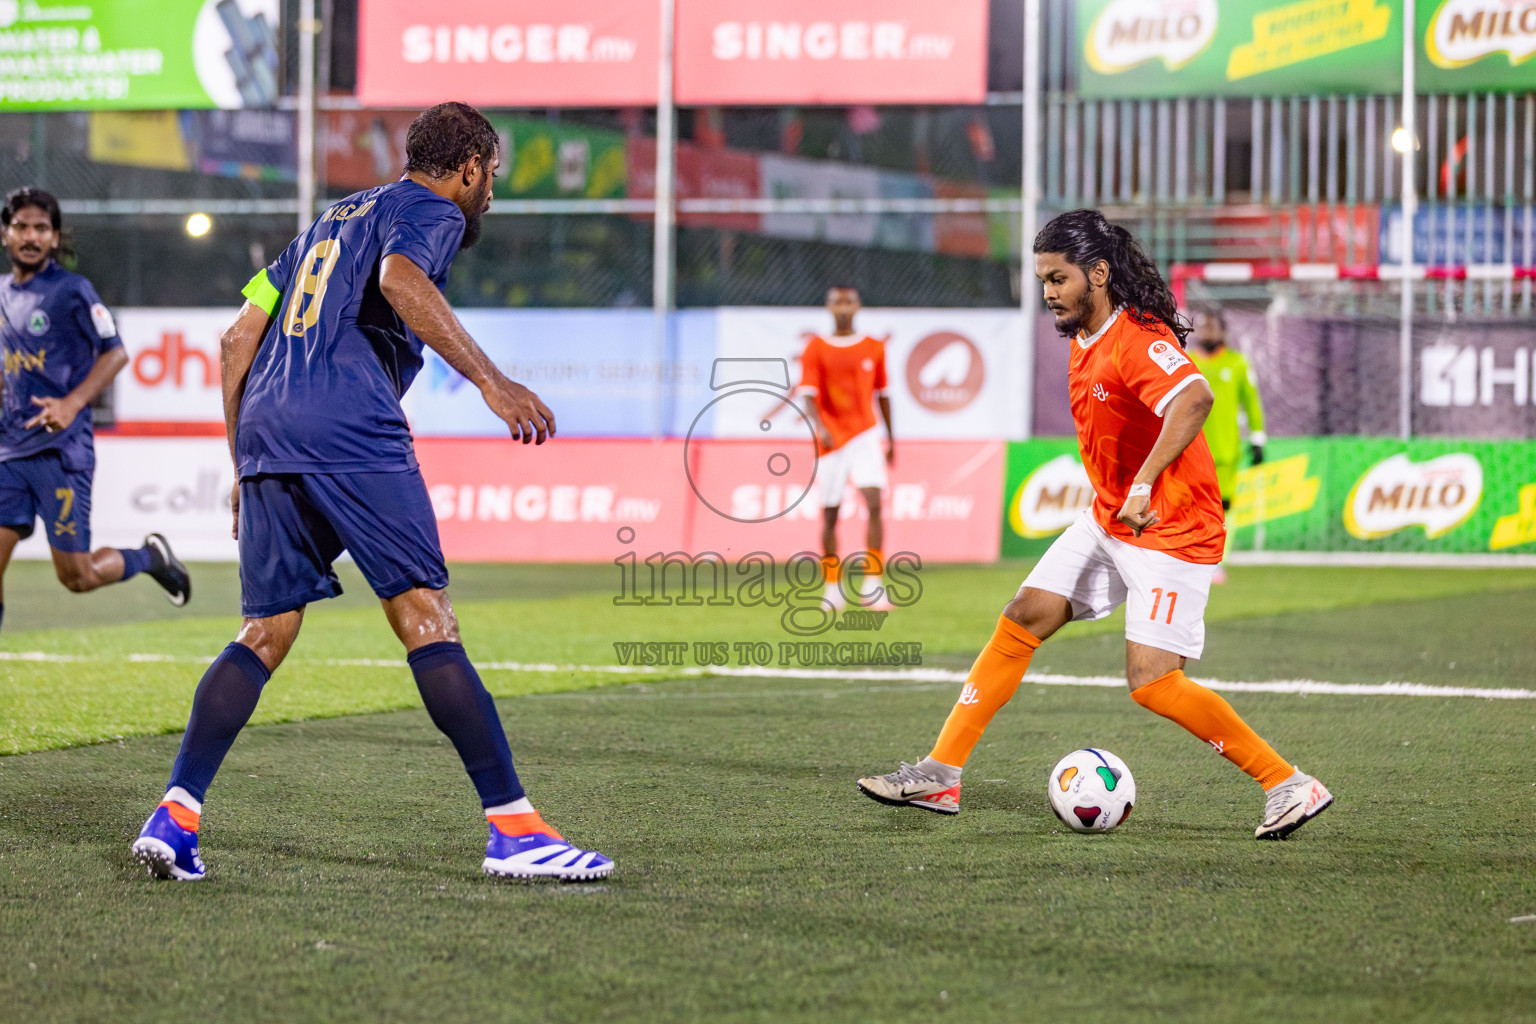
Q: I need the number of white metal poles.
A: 4